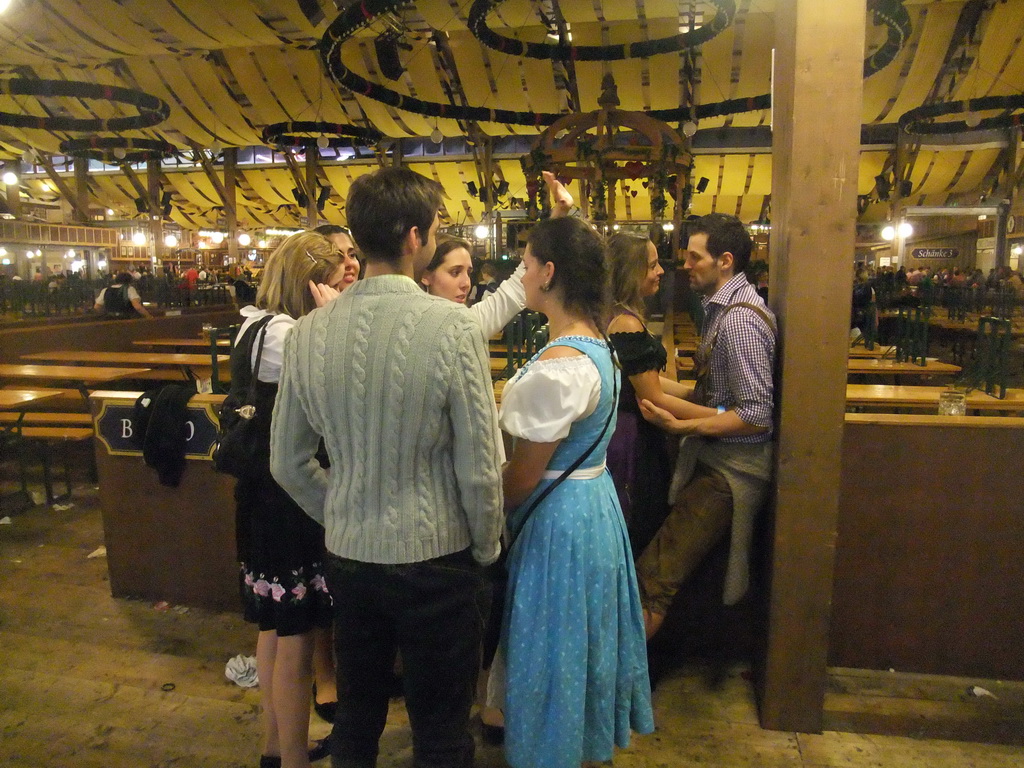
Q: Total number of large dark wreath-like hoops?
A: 6